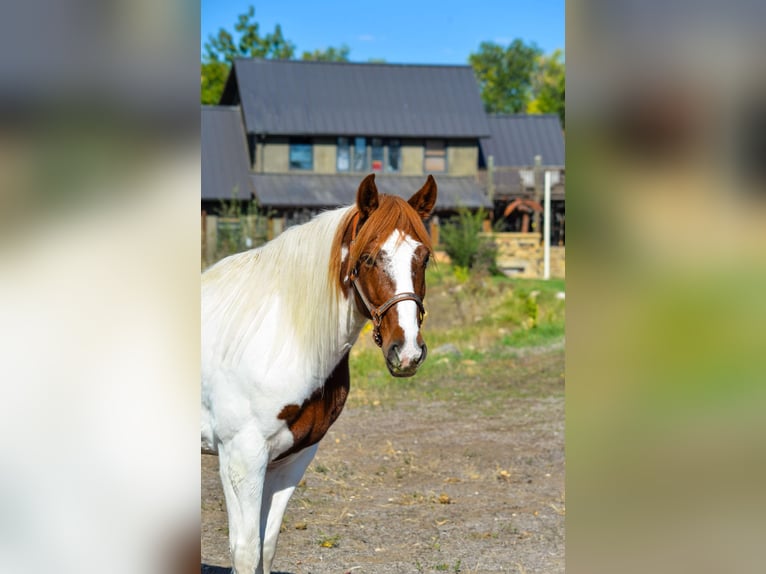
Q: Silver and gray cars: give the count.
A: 0